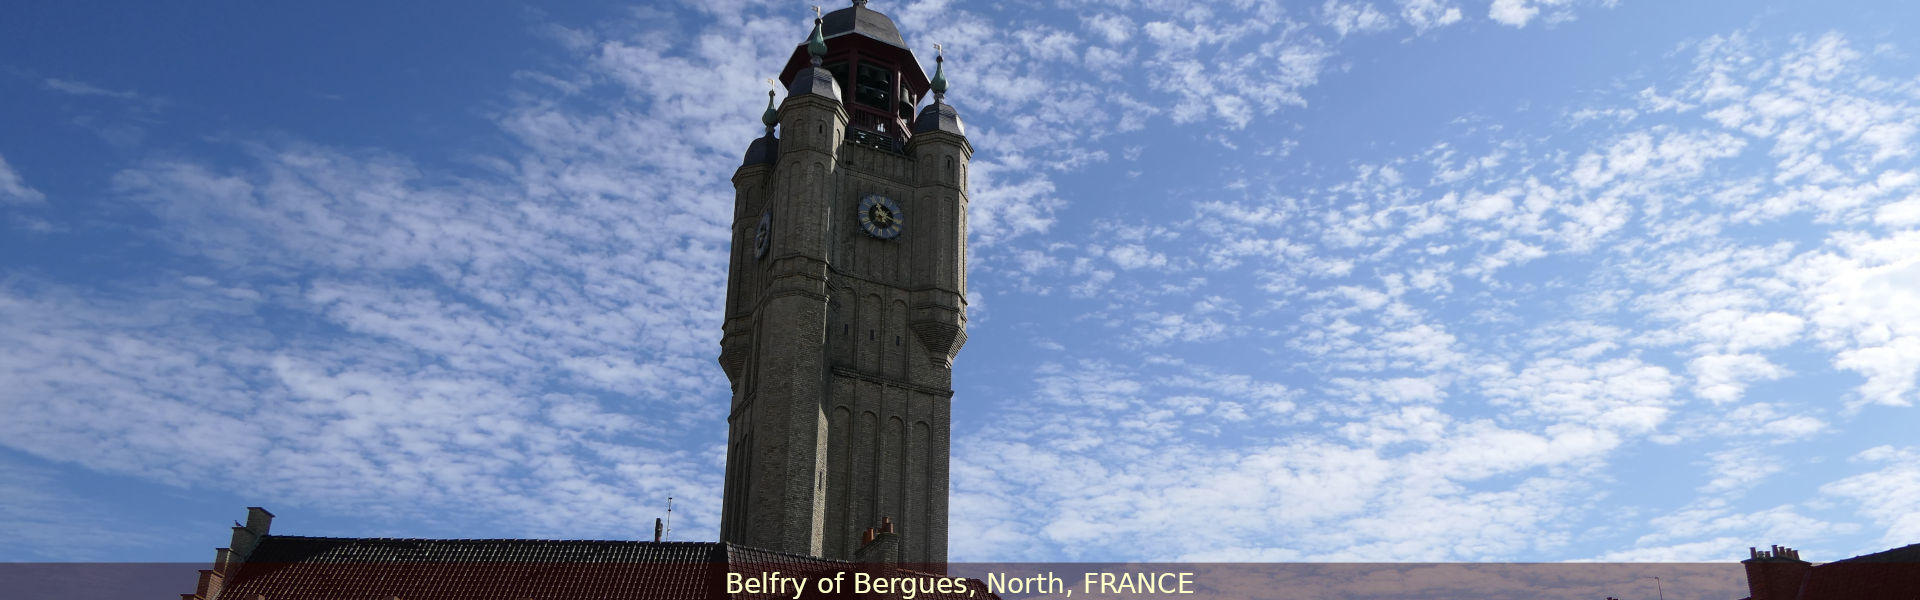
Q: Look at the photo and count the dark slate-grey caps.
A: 4